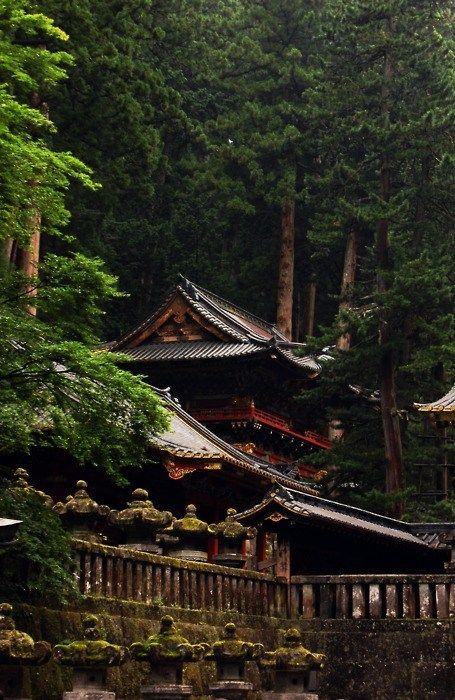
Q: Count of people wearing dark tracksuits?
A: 0